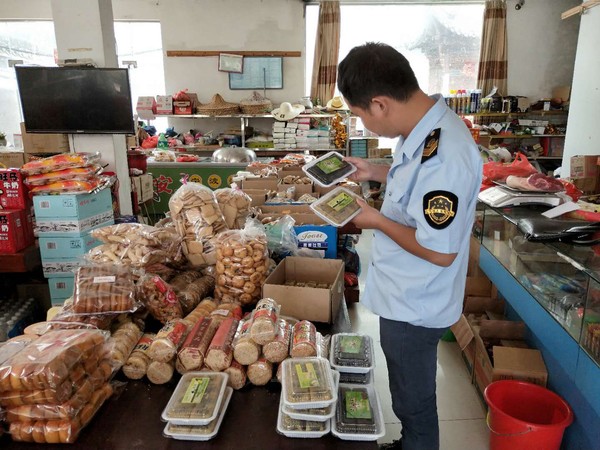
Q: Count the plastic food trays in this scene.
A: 10